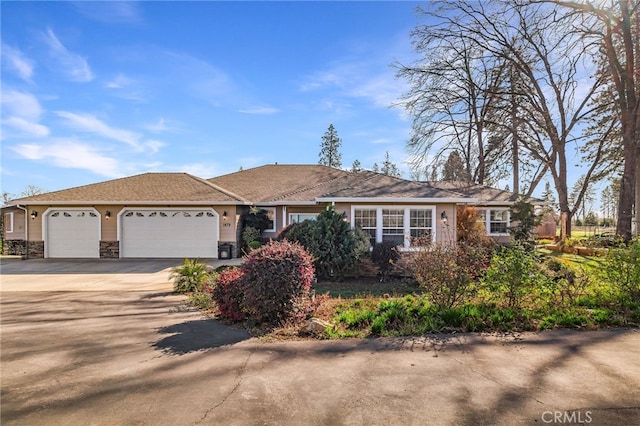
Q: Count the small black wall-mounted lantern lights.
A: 5